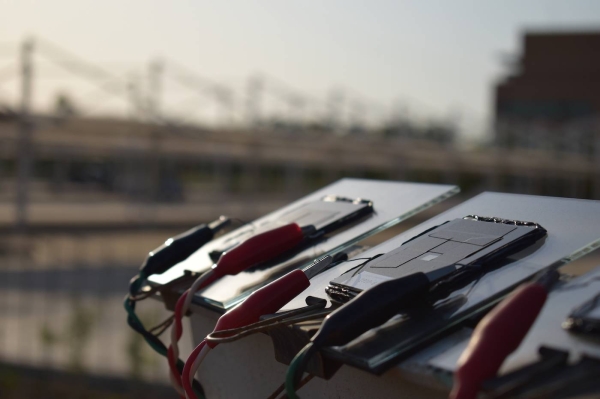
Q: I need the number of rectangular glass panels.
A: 3